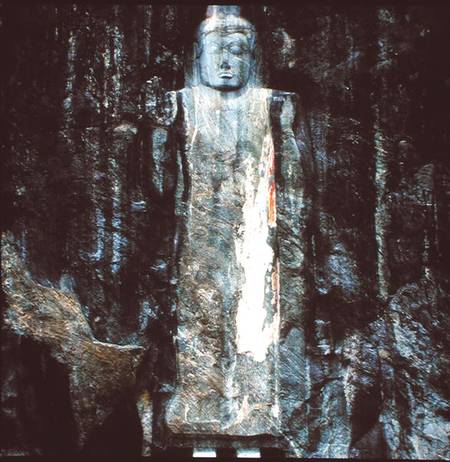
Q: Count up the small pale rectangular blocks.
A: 2